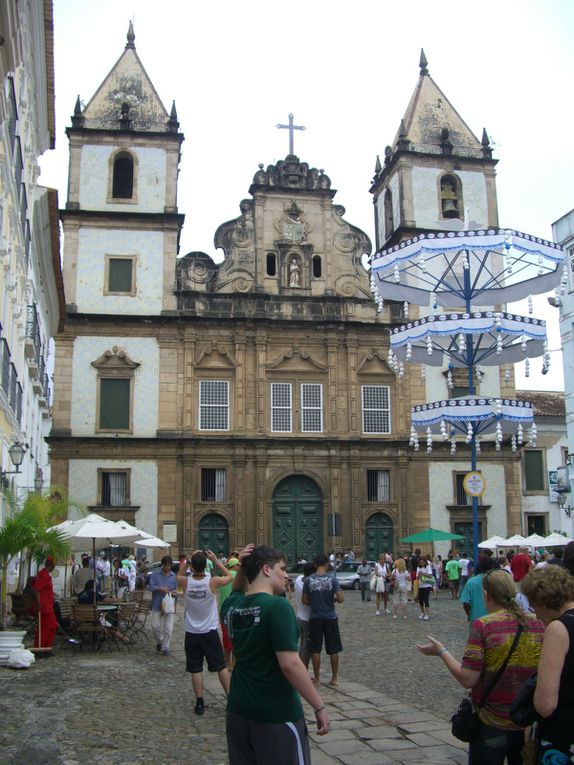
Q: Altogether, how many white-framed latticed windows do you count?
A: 4